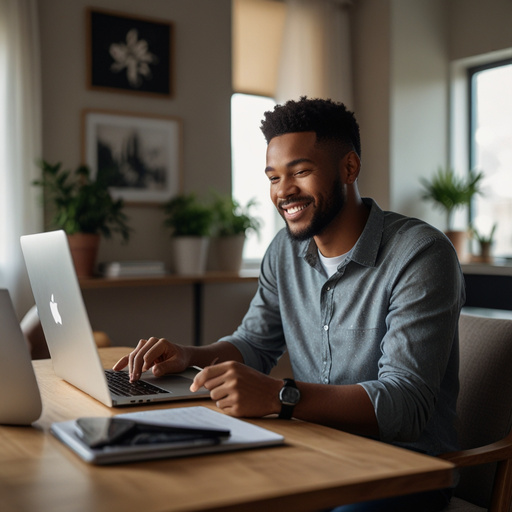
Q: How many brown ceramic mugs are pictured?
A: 0